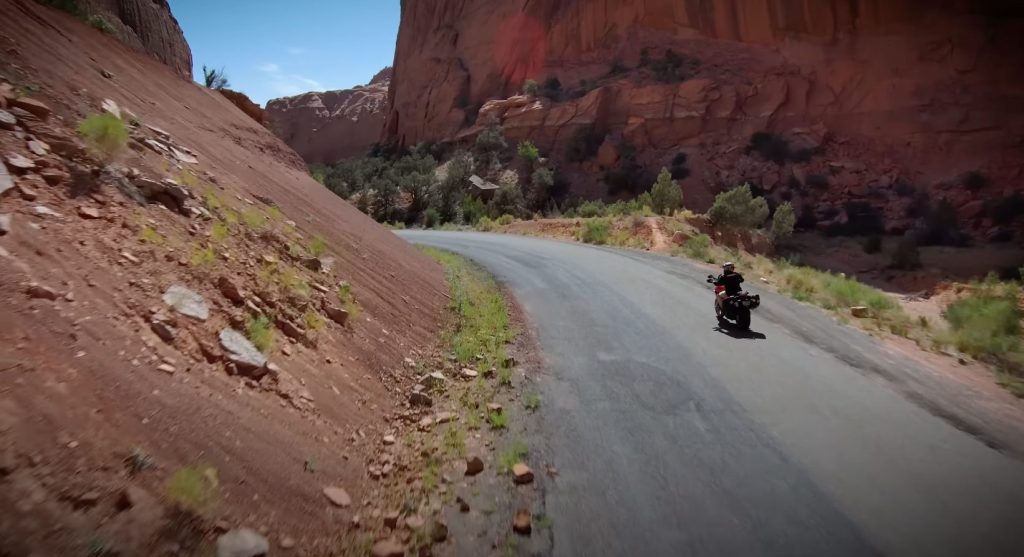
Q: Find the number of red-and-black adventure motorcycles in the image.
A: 1